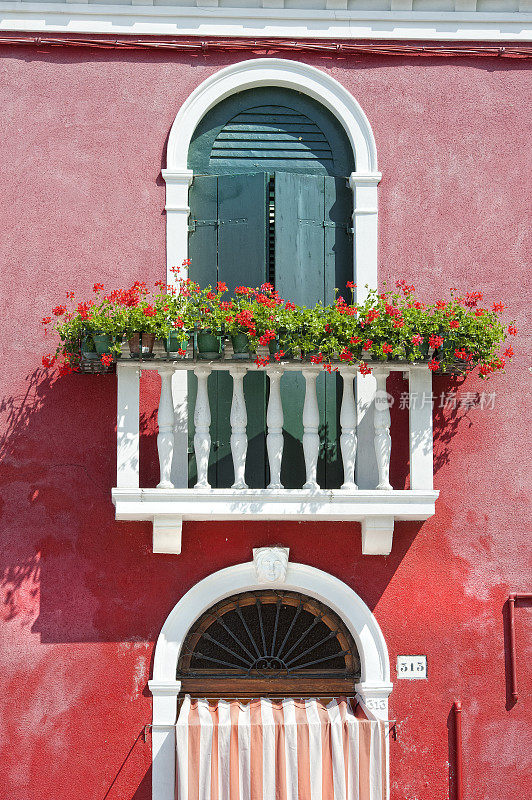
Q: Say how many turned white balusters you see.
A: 7